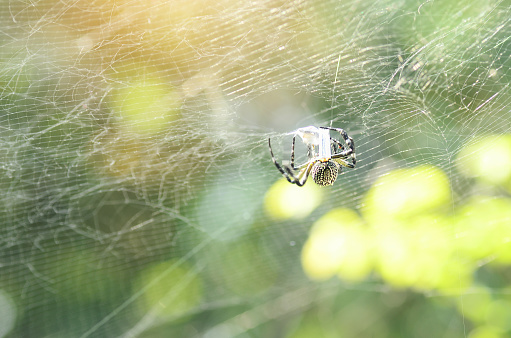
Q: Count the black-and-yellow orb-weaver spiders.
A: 1